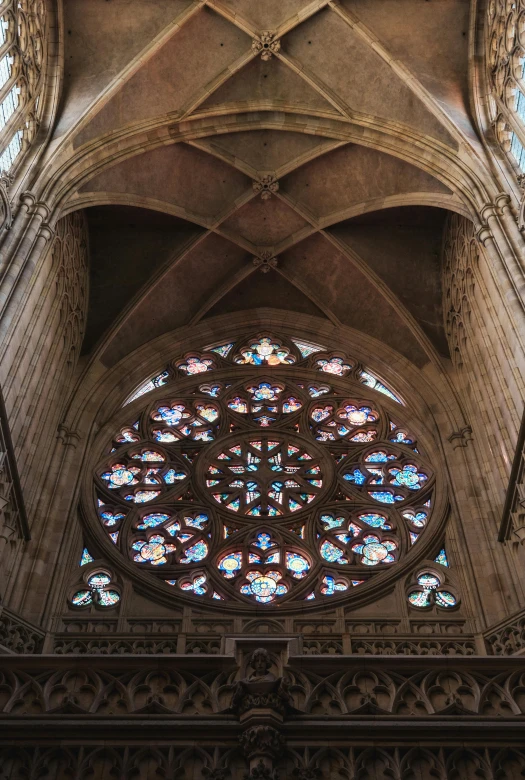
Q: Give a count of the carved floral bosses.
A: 3